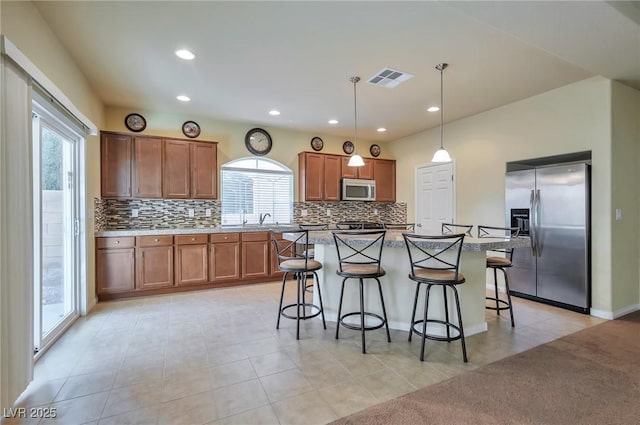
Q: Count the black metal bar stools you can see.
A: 8